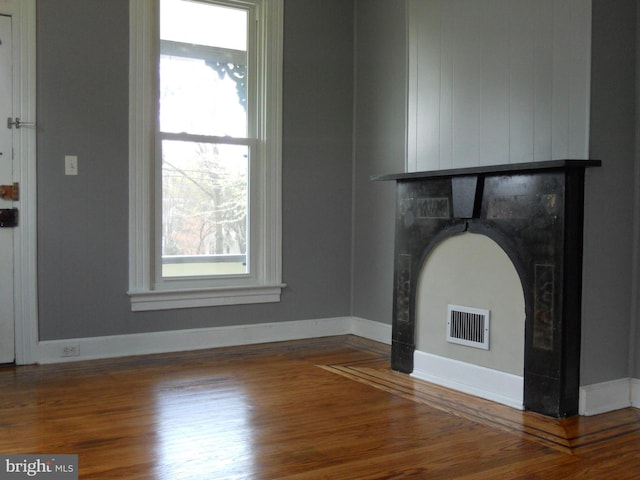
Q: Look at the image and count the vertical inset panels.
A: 2